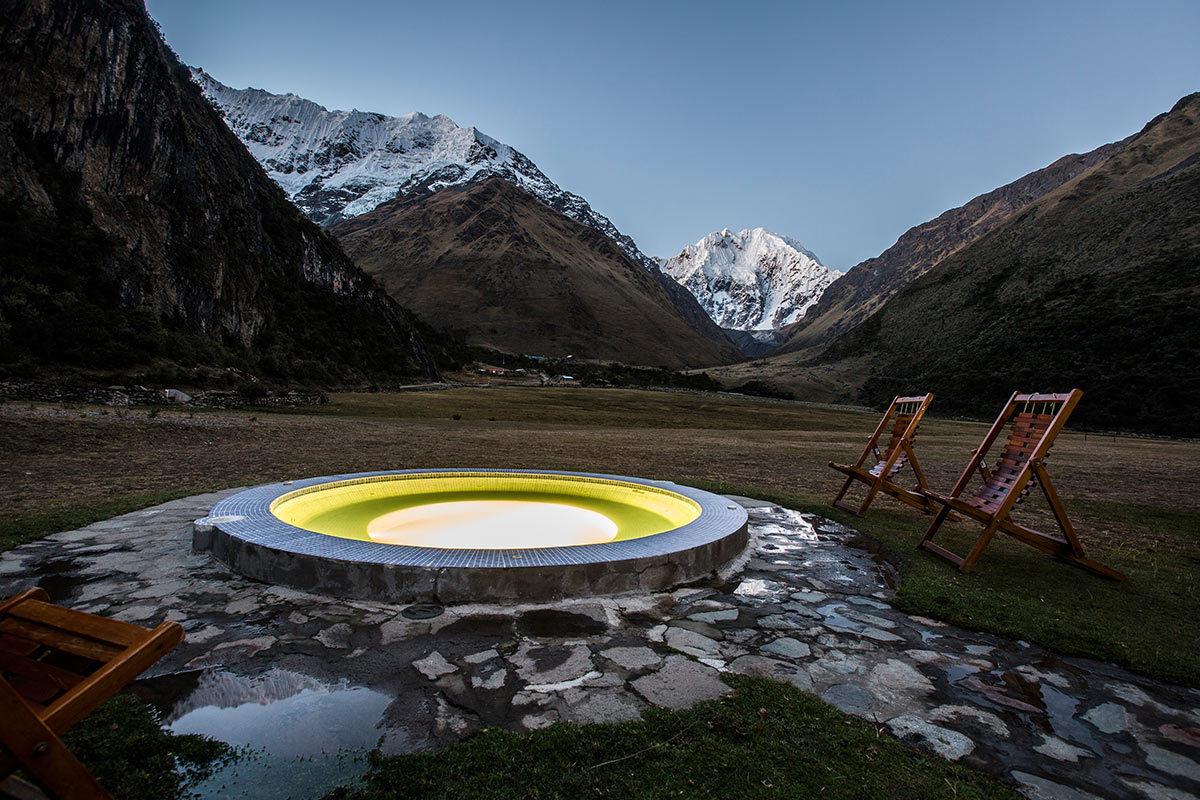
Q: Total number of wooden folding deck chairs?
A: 3